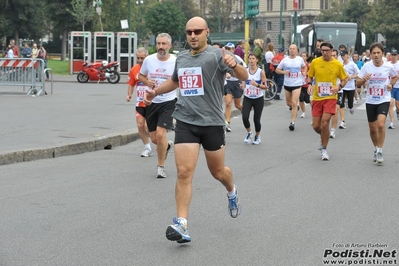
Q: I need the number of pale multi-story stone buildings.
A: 1